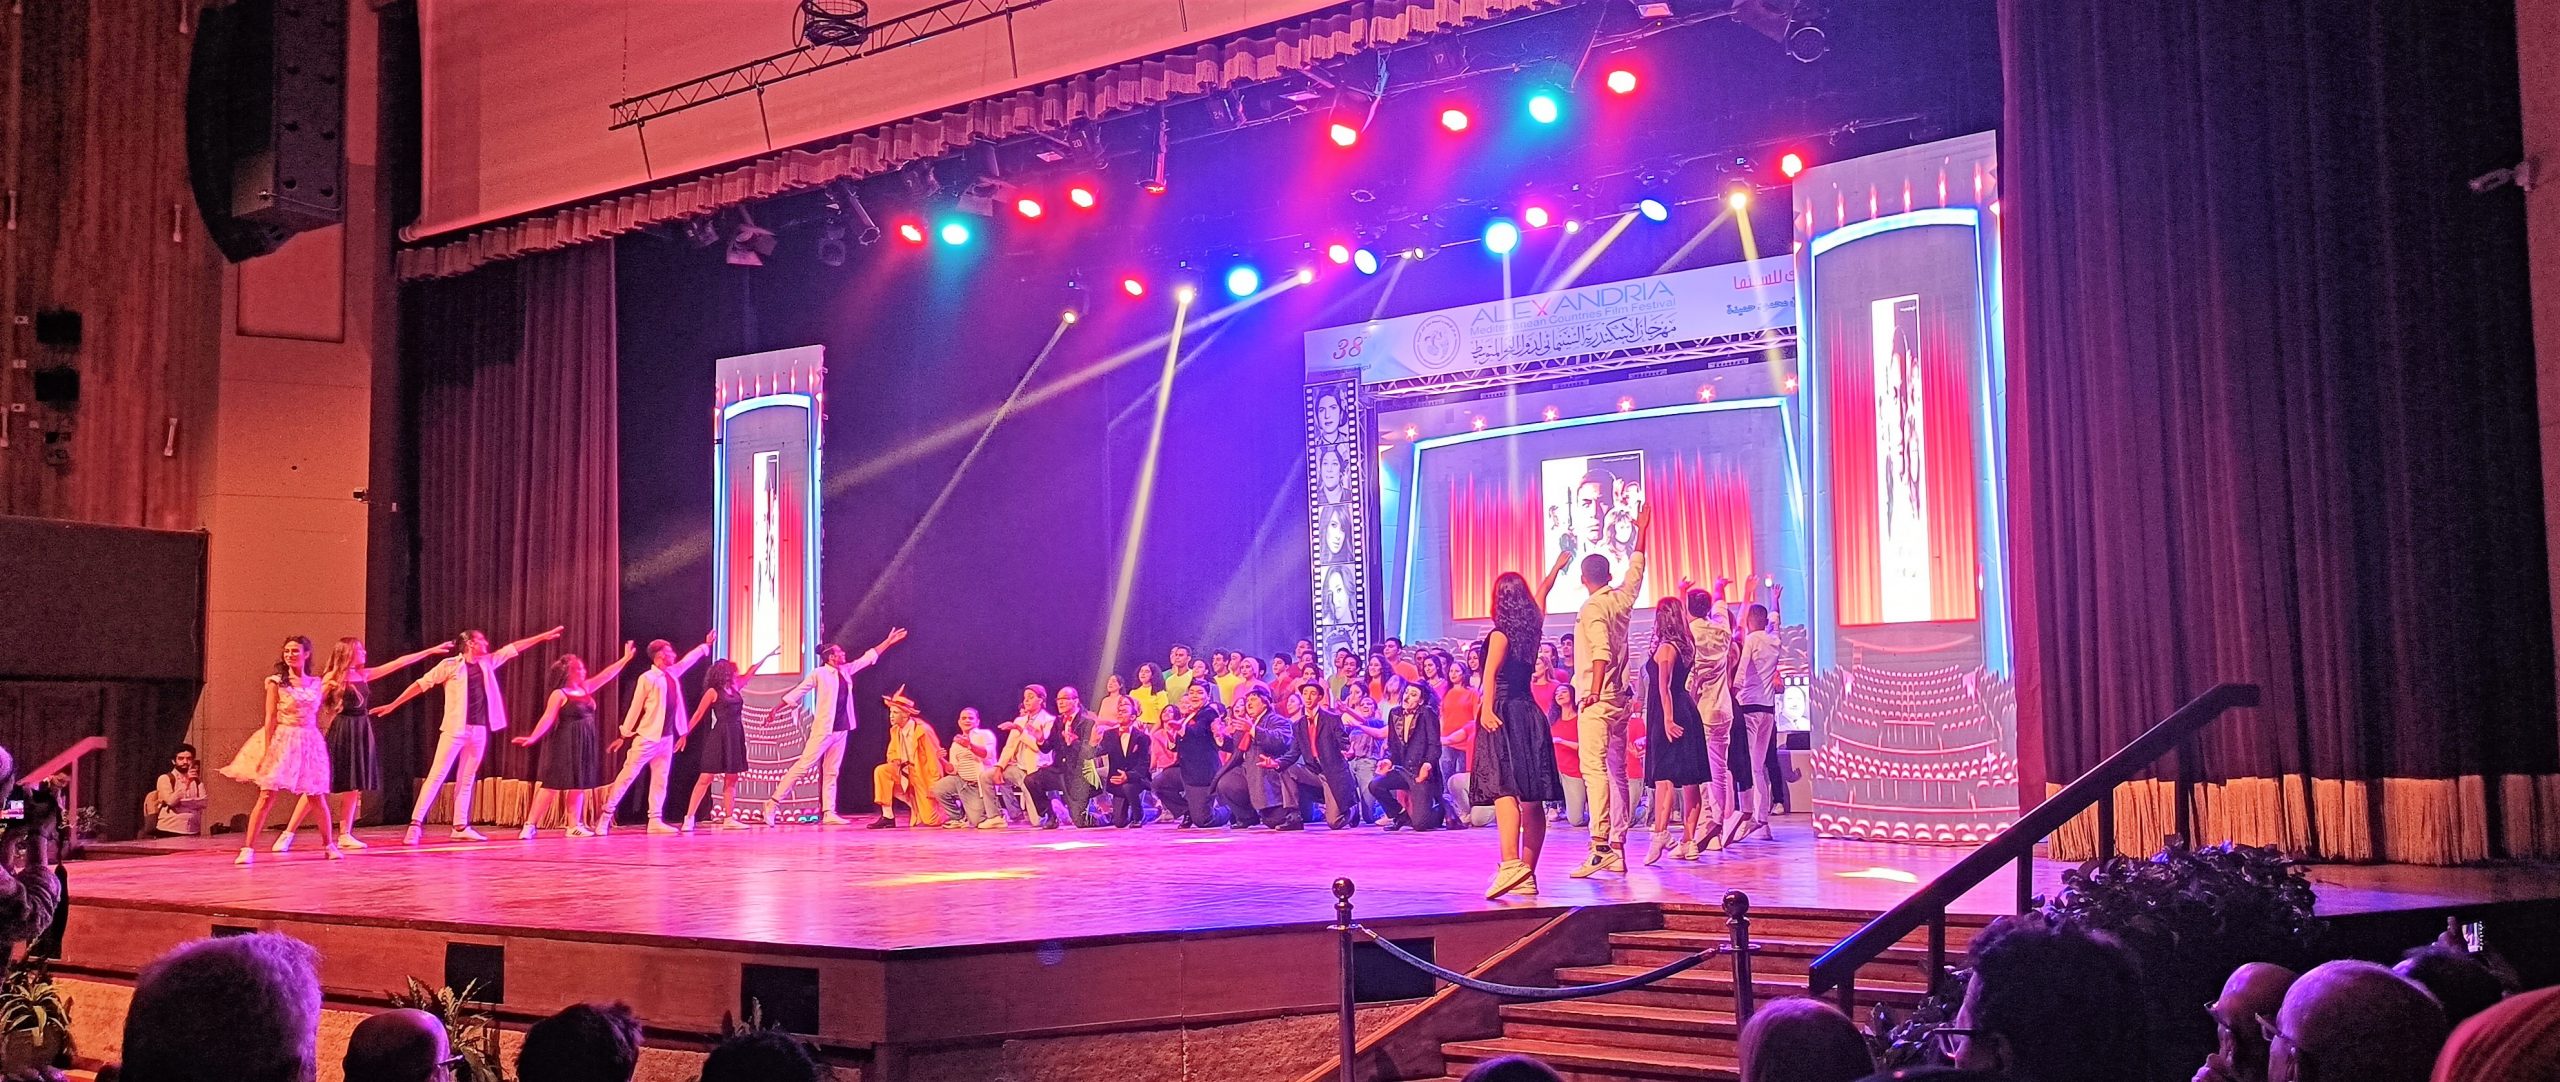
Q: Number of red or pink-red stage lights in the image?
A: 11